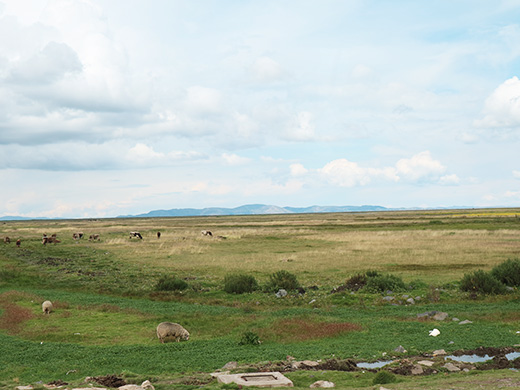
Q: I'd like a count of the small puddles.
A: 3